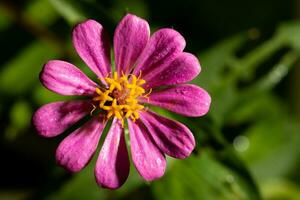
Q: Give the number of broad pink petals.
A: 11